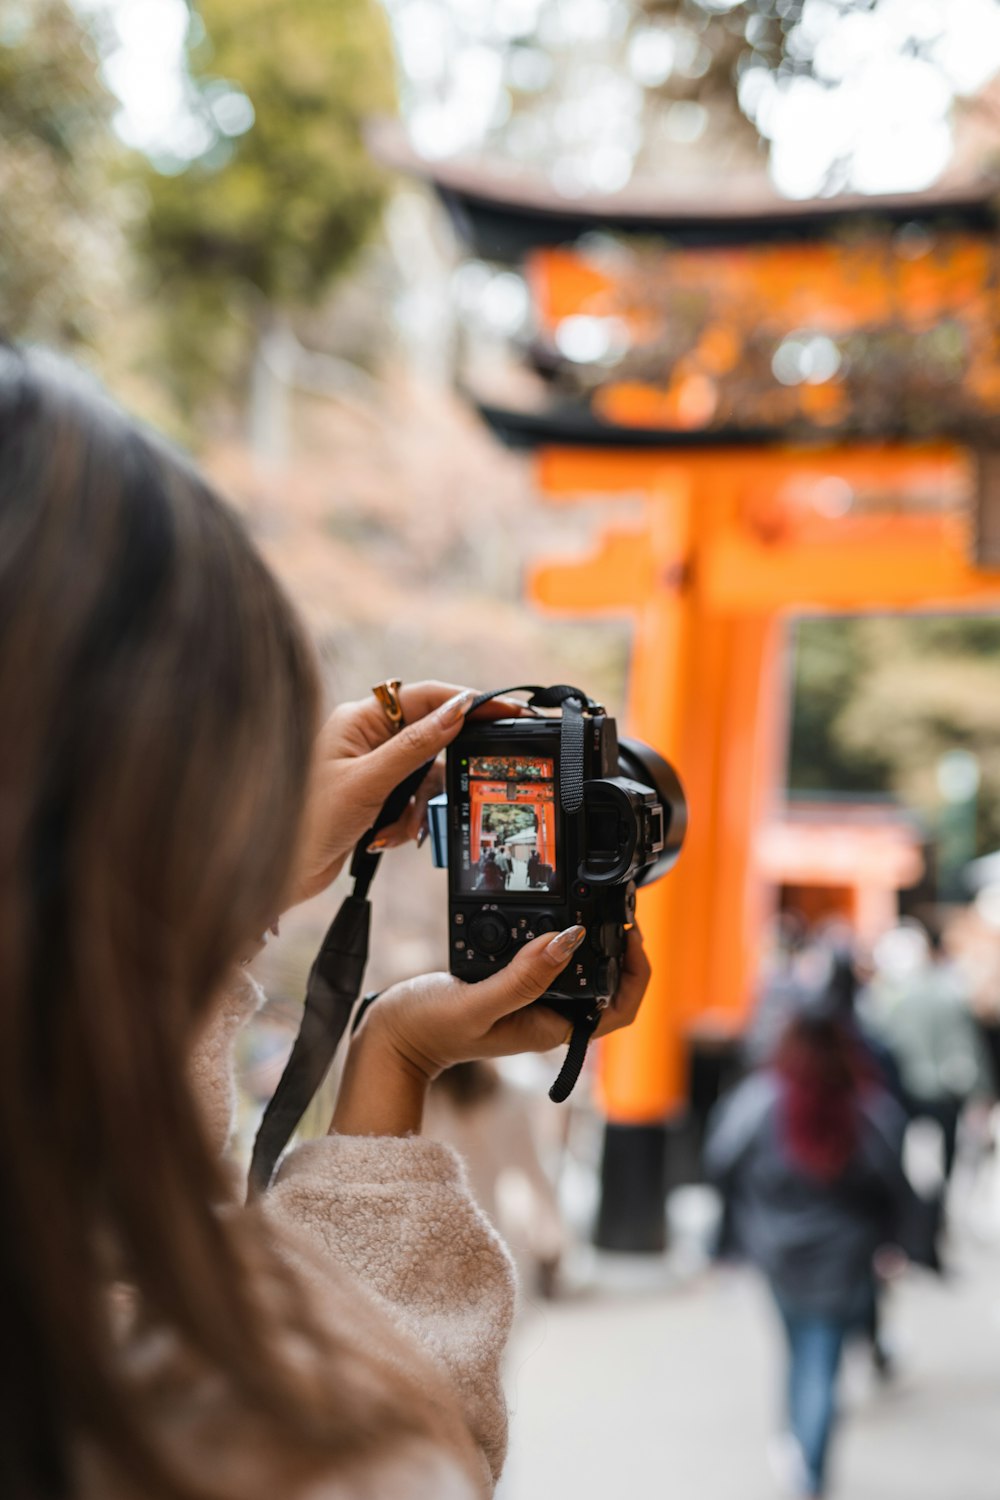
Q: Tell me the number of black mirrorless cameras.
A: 1